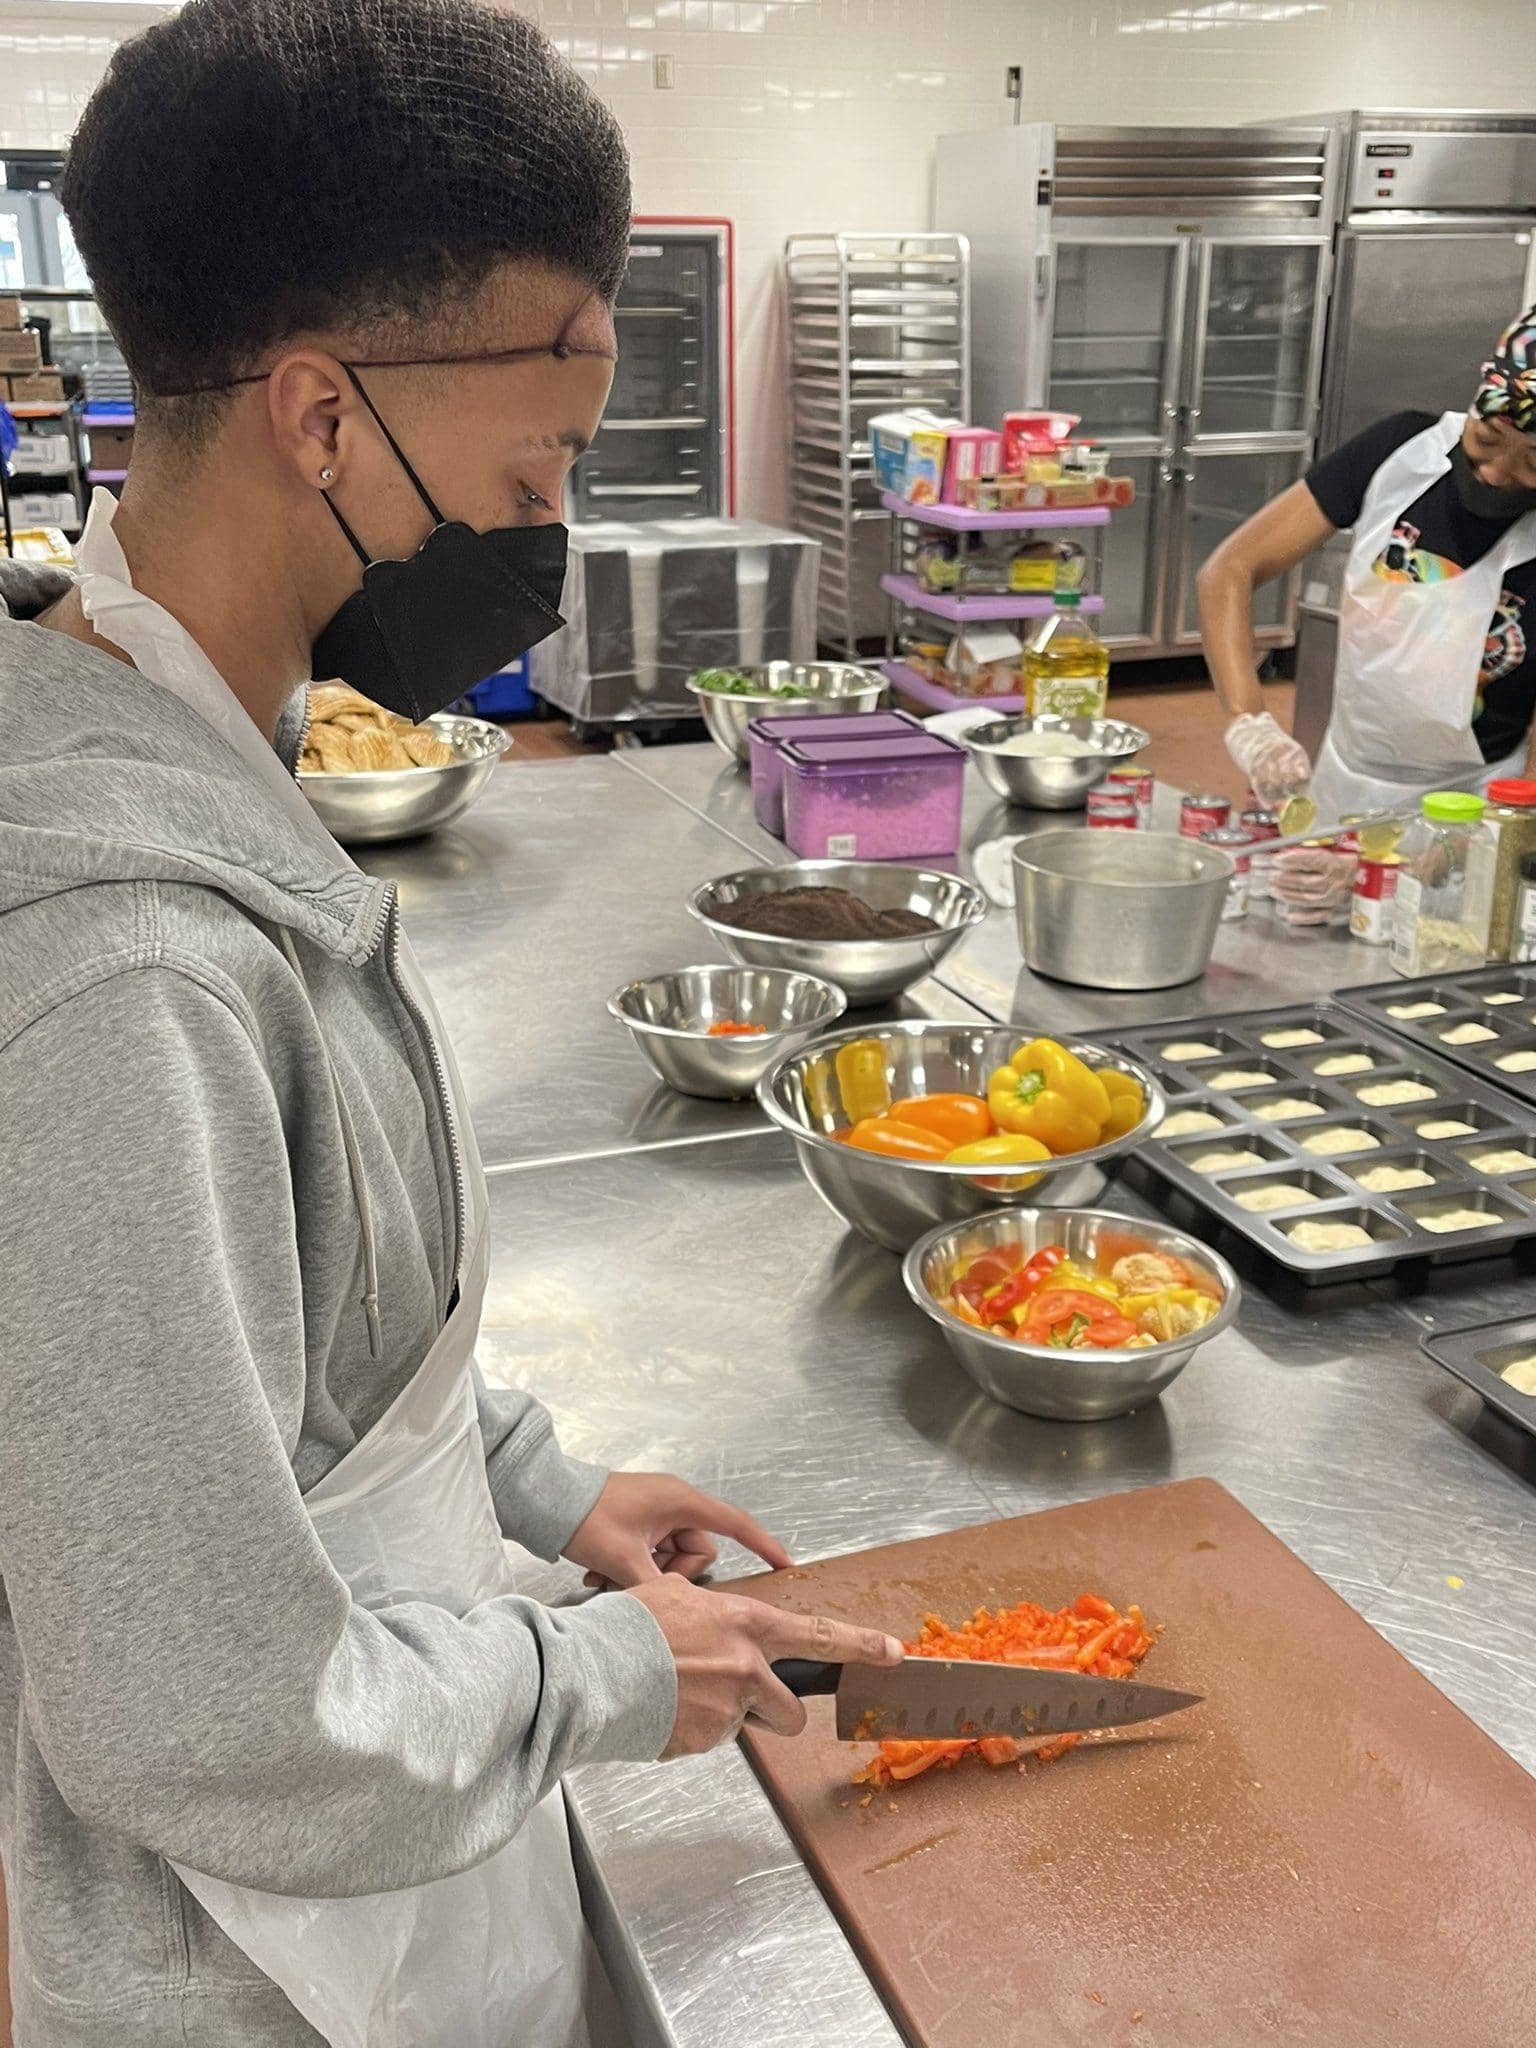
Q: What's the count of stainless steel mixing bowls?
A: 7